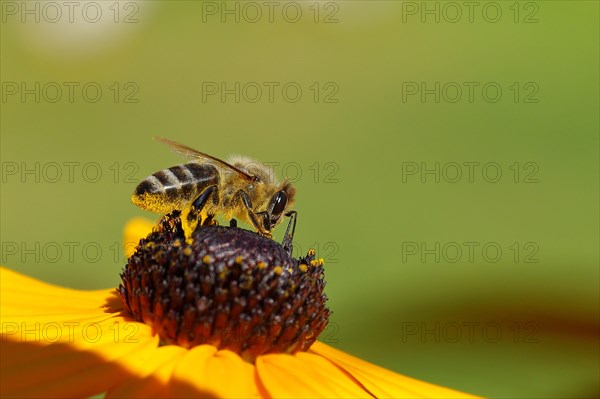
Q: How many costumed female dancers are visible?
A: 0